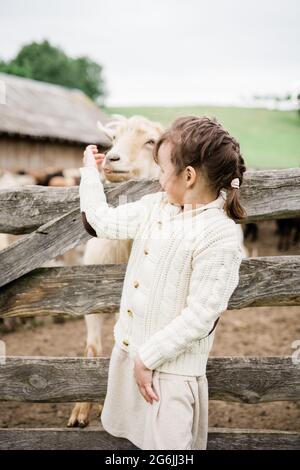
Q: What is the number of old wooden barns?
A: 1